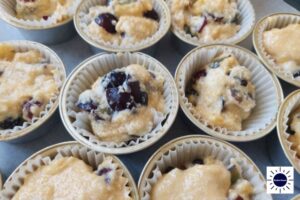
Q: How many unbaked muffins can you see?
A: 10